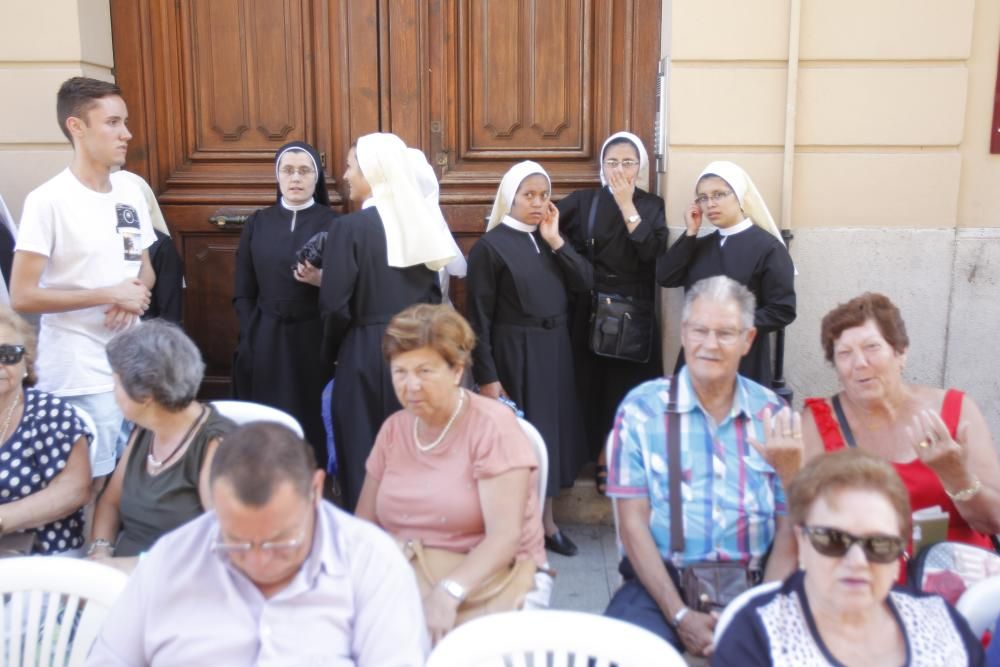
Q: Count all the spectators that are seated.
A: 7